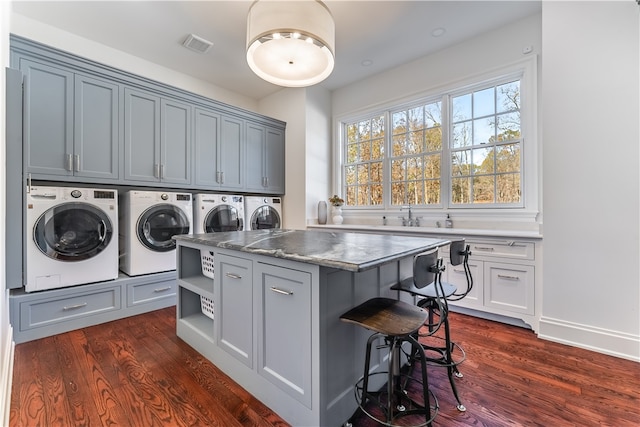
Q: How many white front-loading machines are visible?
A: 4